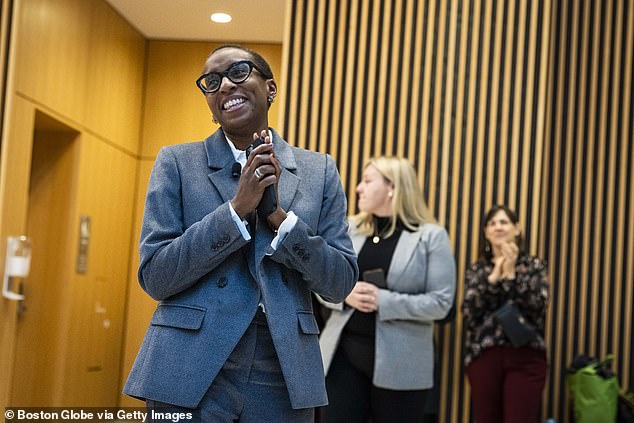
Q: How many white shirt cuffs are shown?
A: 2